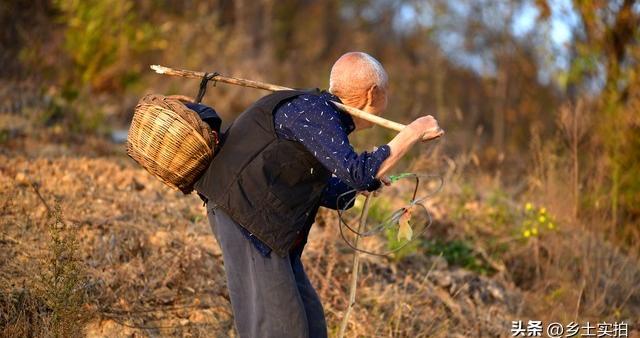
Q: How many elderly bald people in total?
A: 1